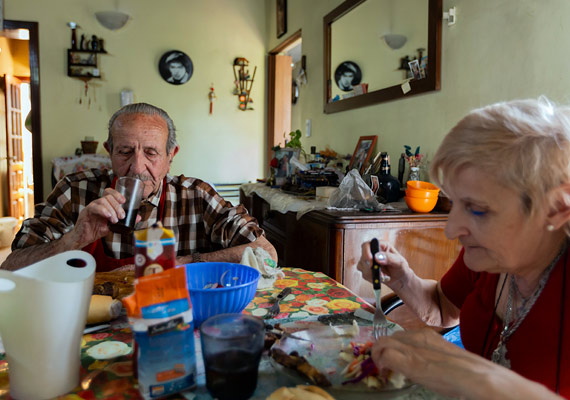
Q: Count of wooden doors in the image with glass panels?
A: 1